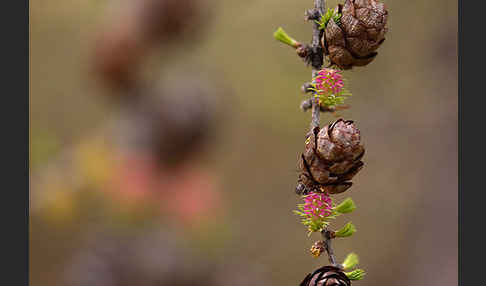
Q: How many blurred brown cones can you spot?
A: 3